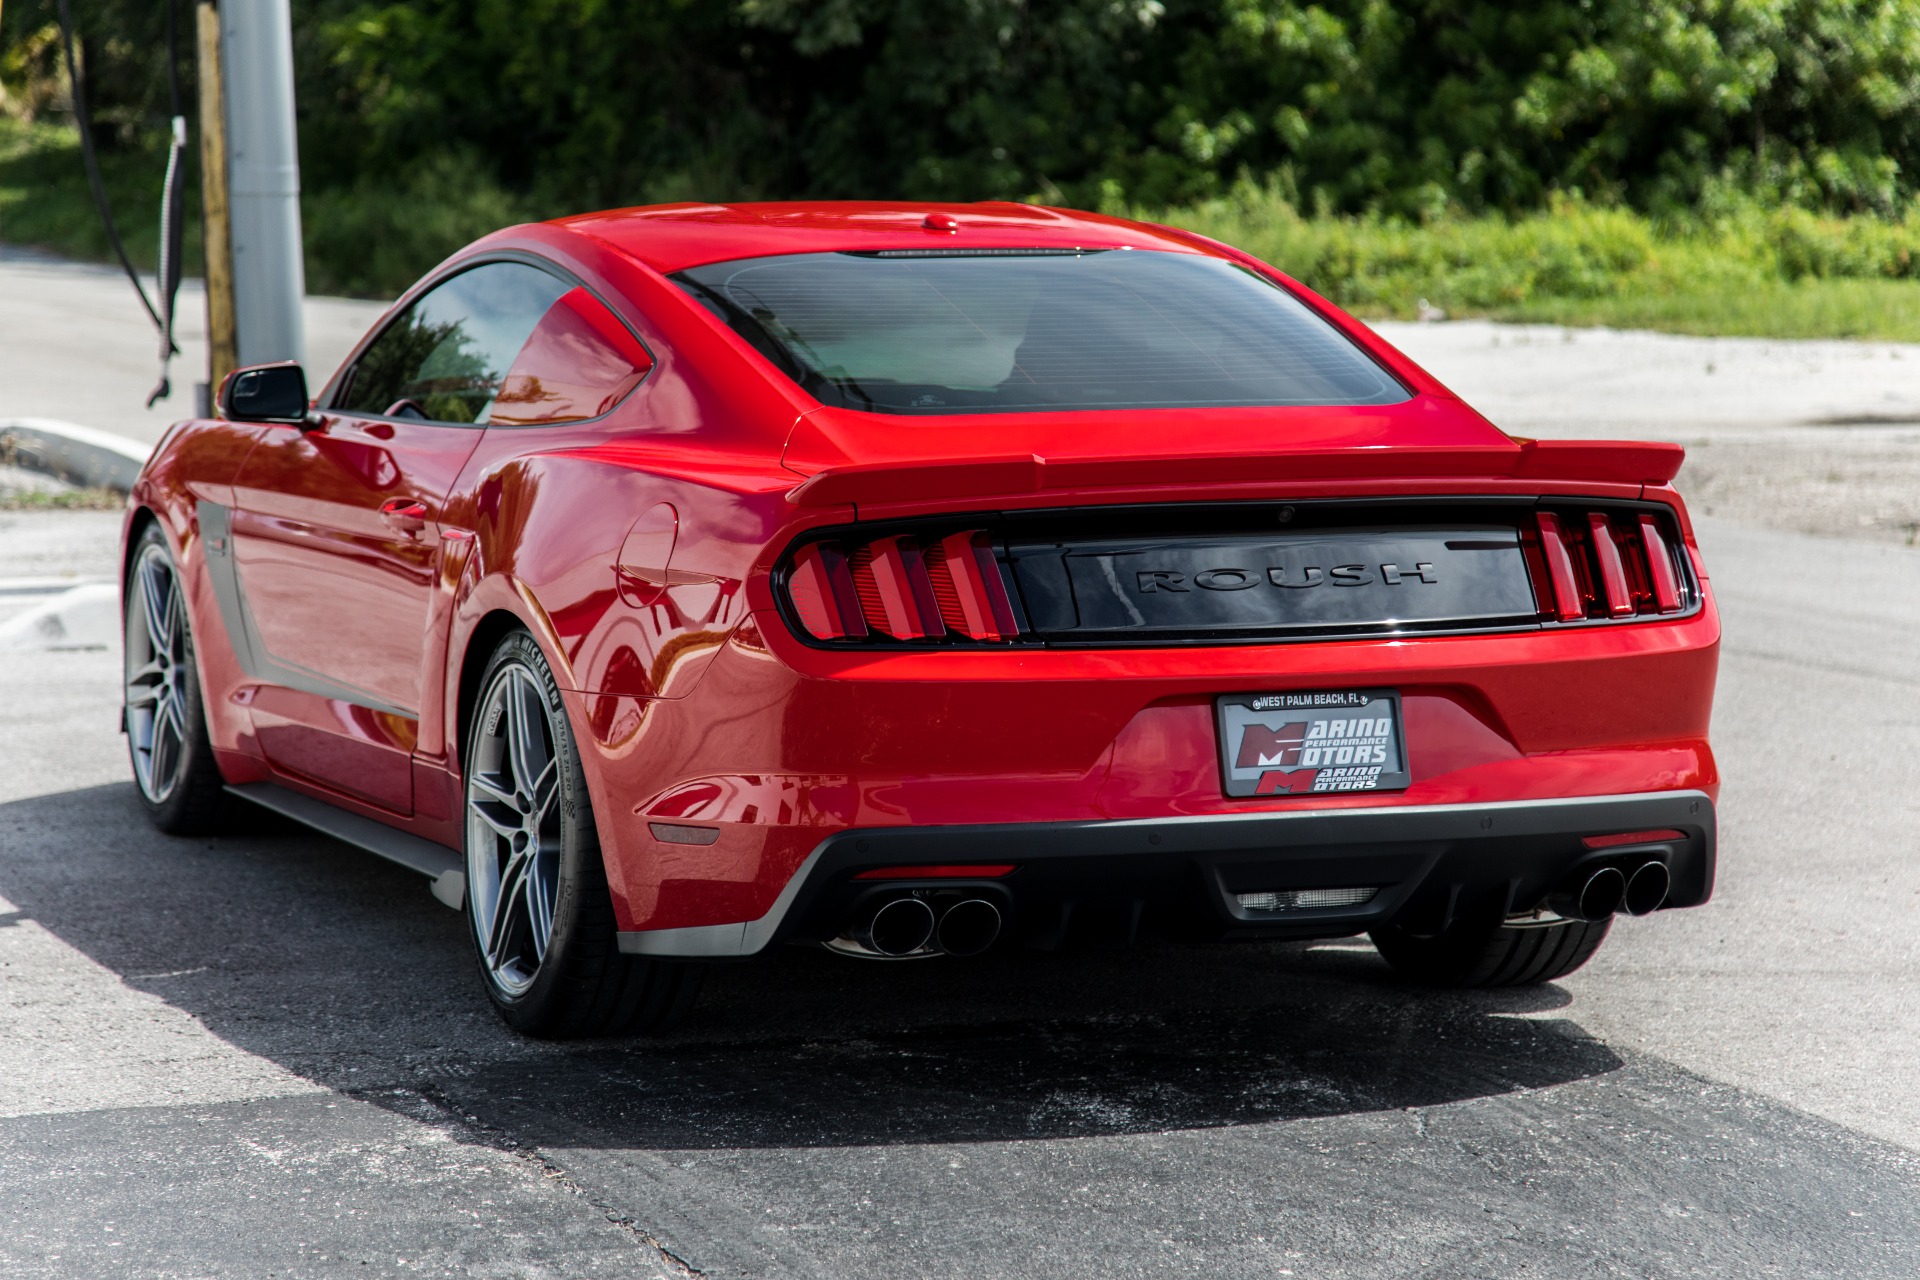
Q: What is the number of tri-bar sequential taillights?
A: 2